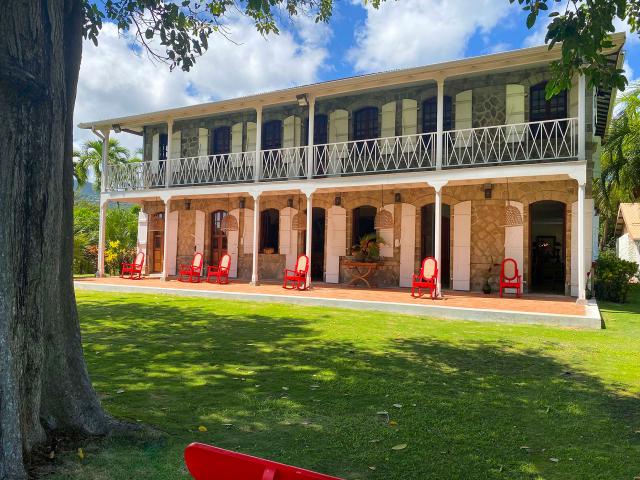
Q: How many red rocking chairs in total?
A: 6